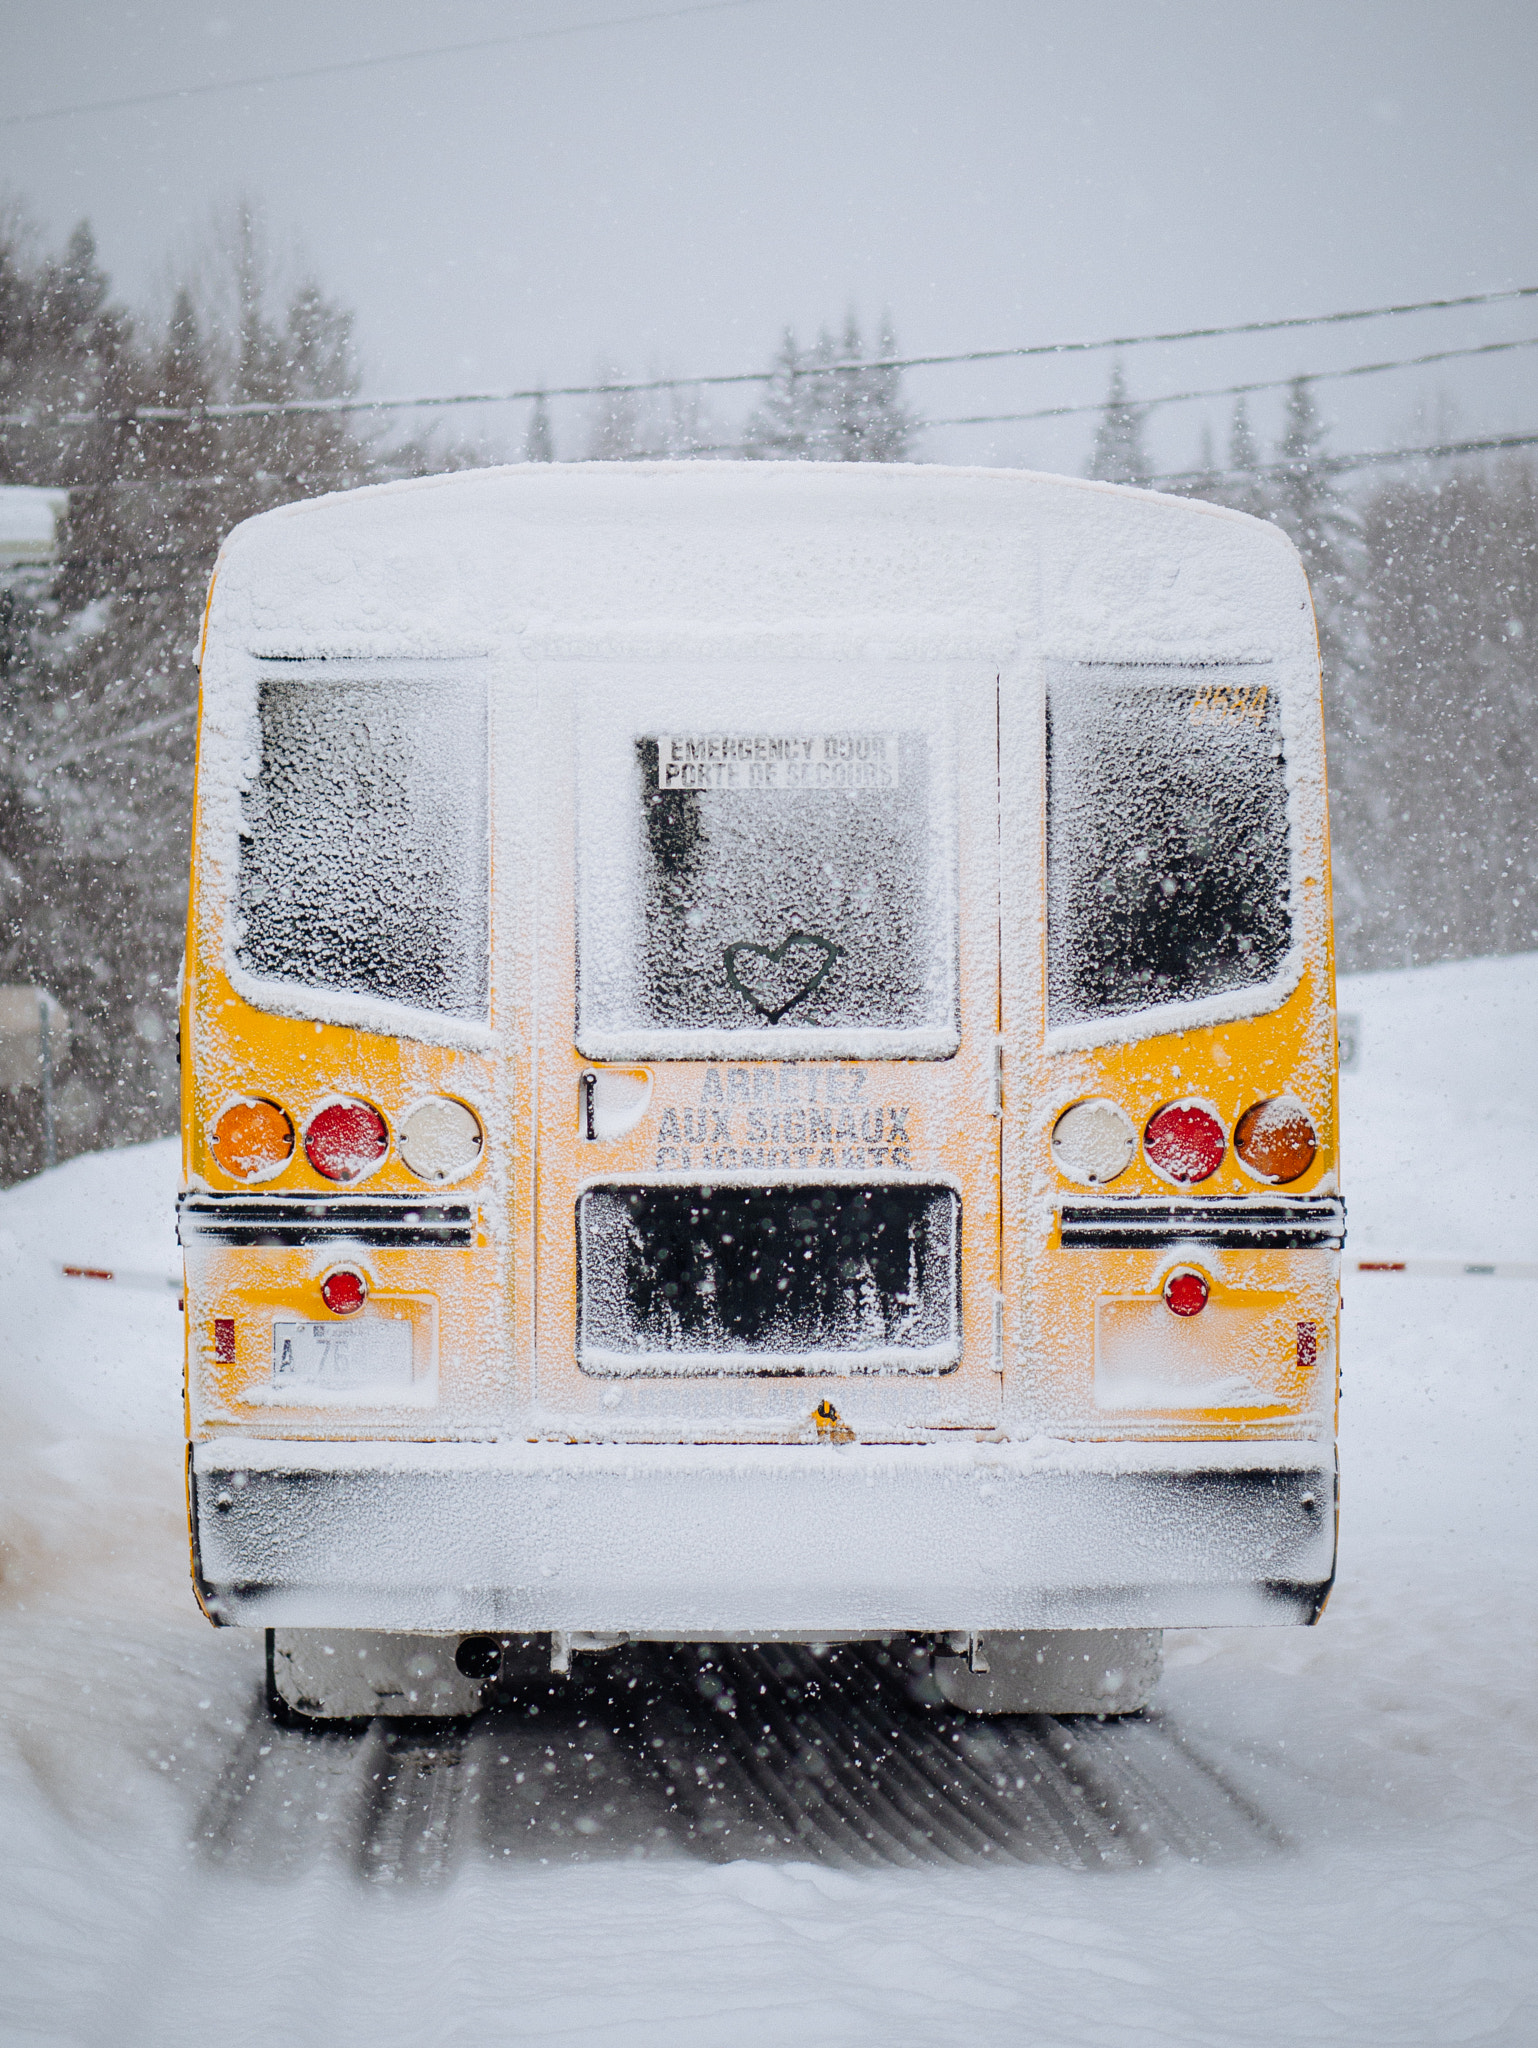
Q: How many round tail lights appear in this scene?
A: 8